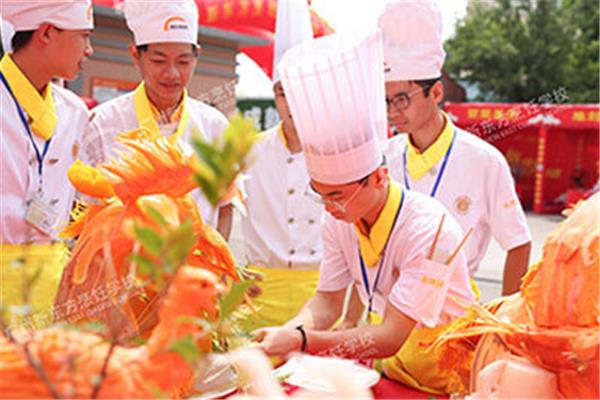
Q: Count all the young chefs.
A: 5